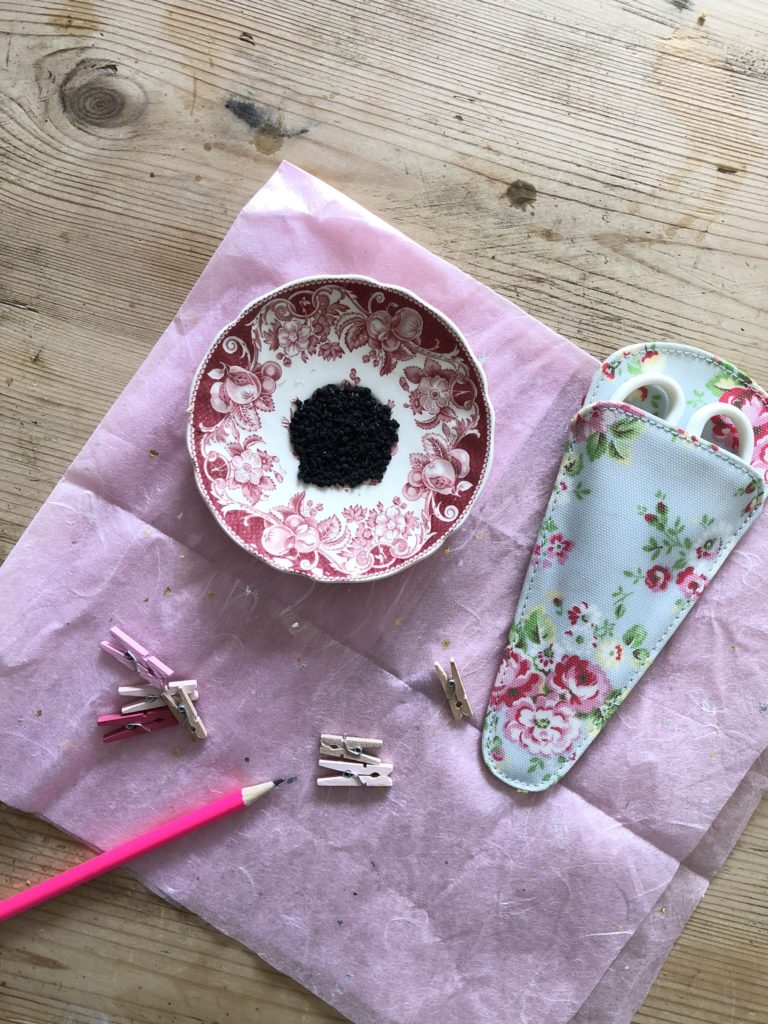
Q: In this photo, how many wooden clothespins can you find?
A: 7